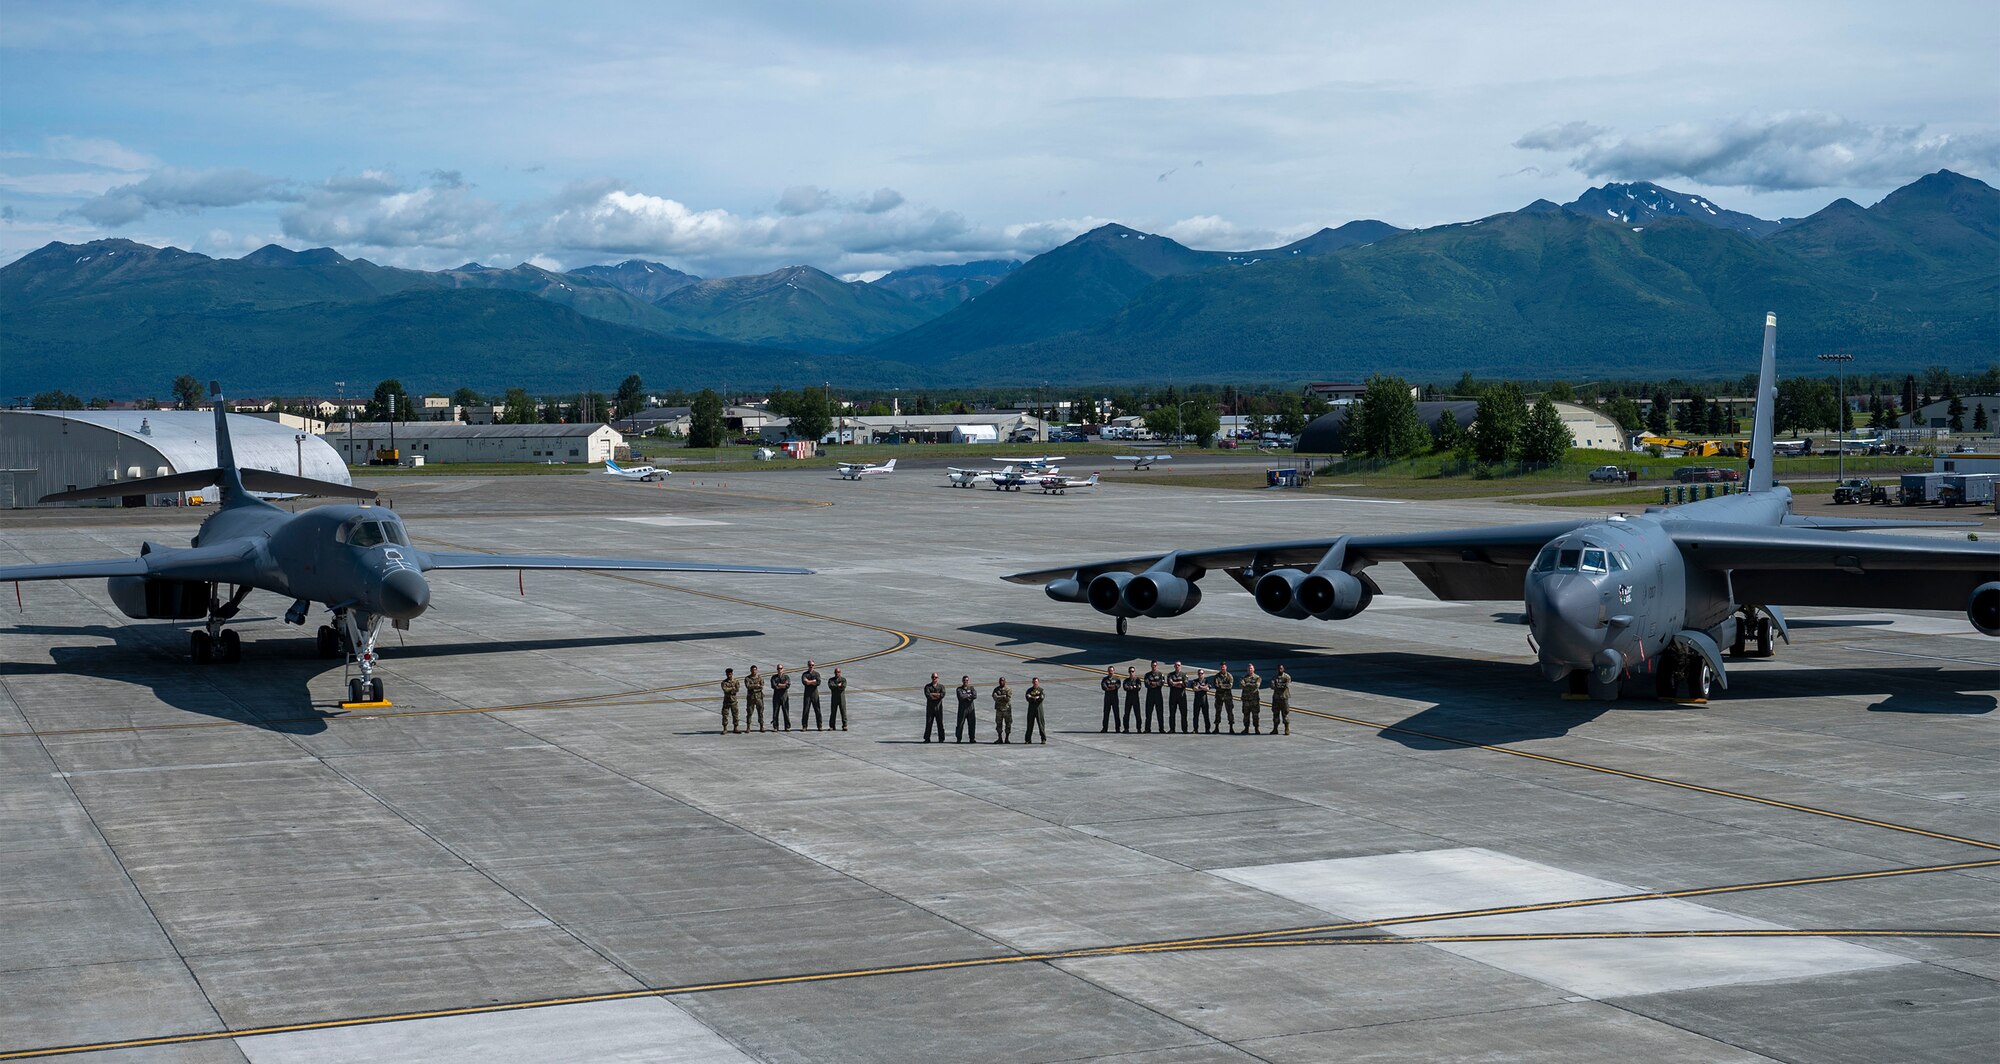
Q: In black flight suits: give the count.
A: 11